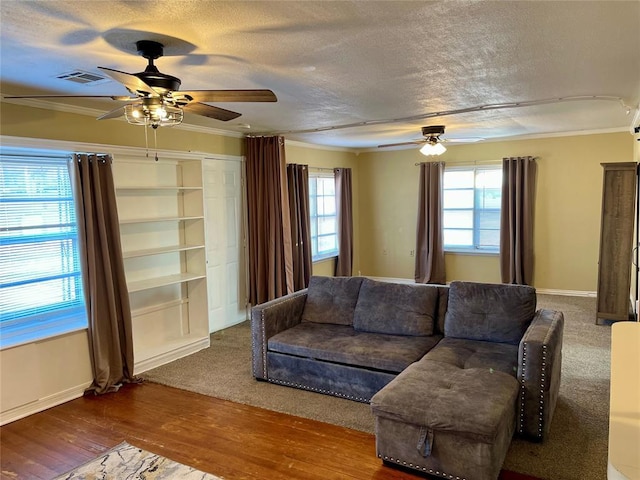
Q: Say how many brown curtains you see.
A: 6